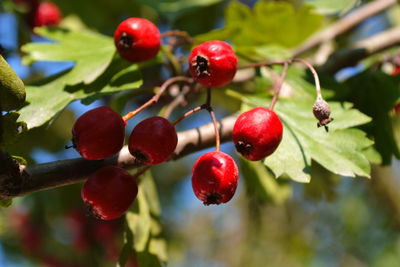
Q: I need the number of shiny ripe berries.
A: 7